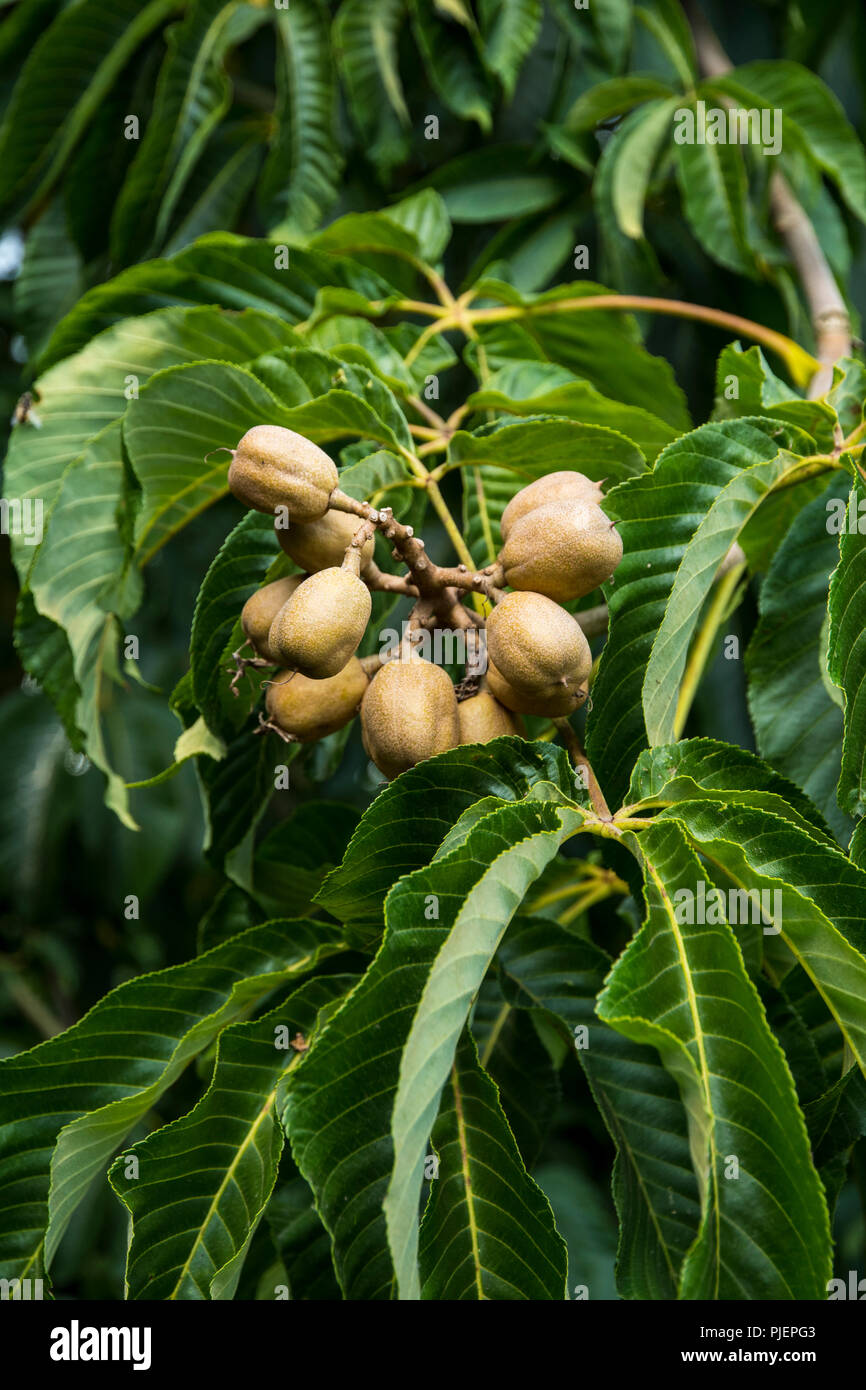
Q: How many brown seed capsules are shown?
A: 11